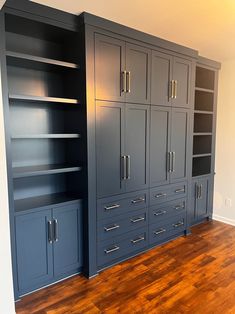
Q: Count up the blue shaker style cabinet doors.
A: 12